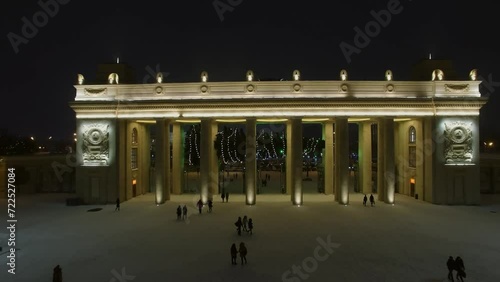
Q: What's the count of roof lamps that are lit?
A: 10